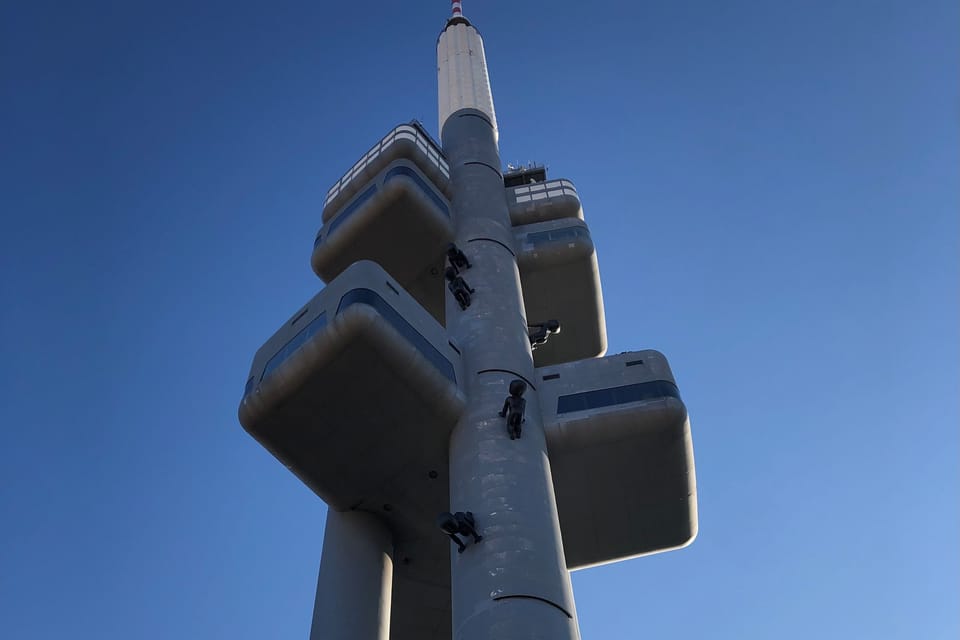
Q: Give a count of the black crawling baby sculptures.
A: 5